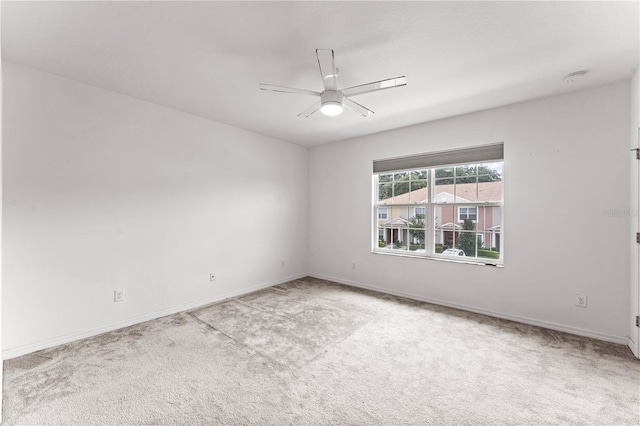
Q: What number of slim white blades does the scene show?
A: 5